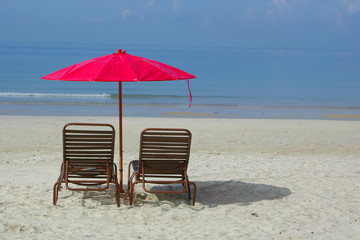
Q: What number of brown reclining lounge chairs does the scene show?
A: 2